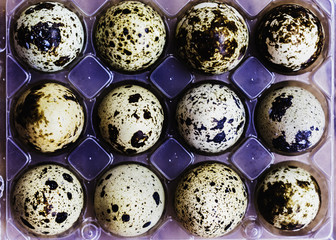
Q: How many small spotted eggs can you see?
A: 12